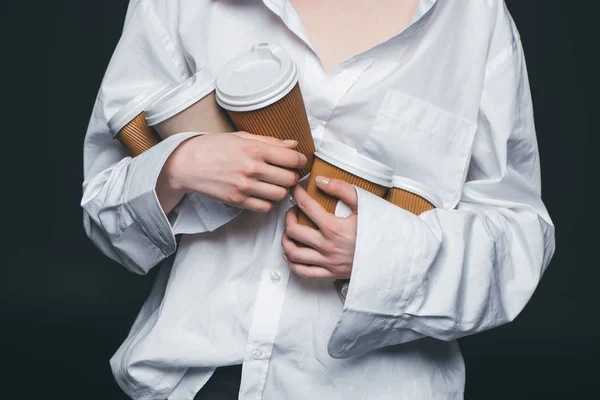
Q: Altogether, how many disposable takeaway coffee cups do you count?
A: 5